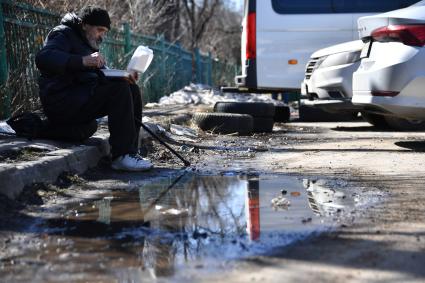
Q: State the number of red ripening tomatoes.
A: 0